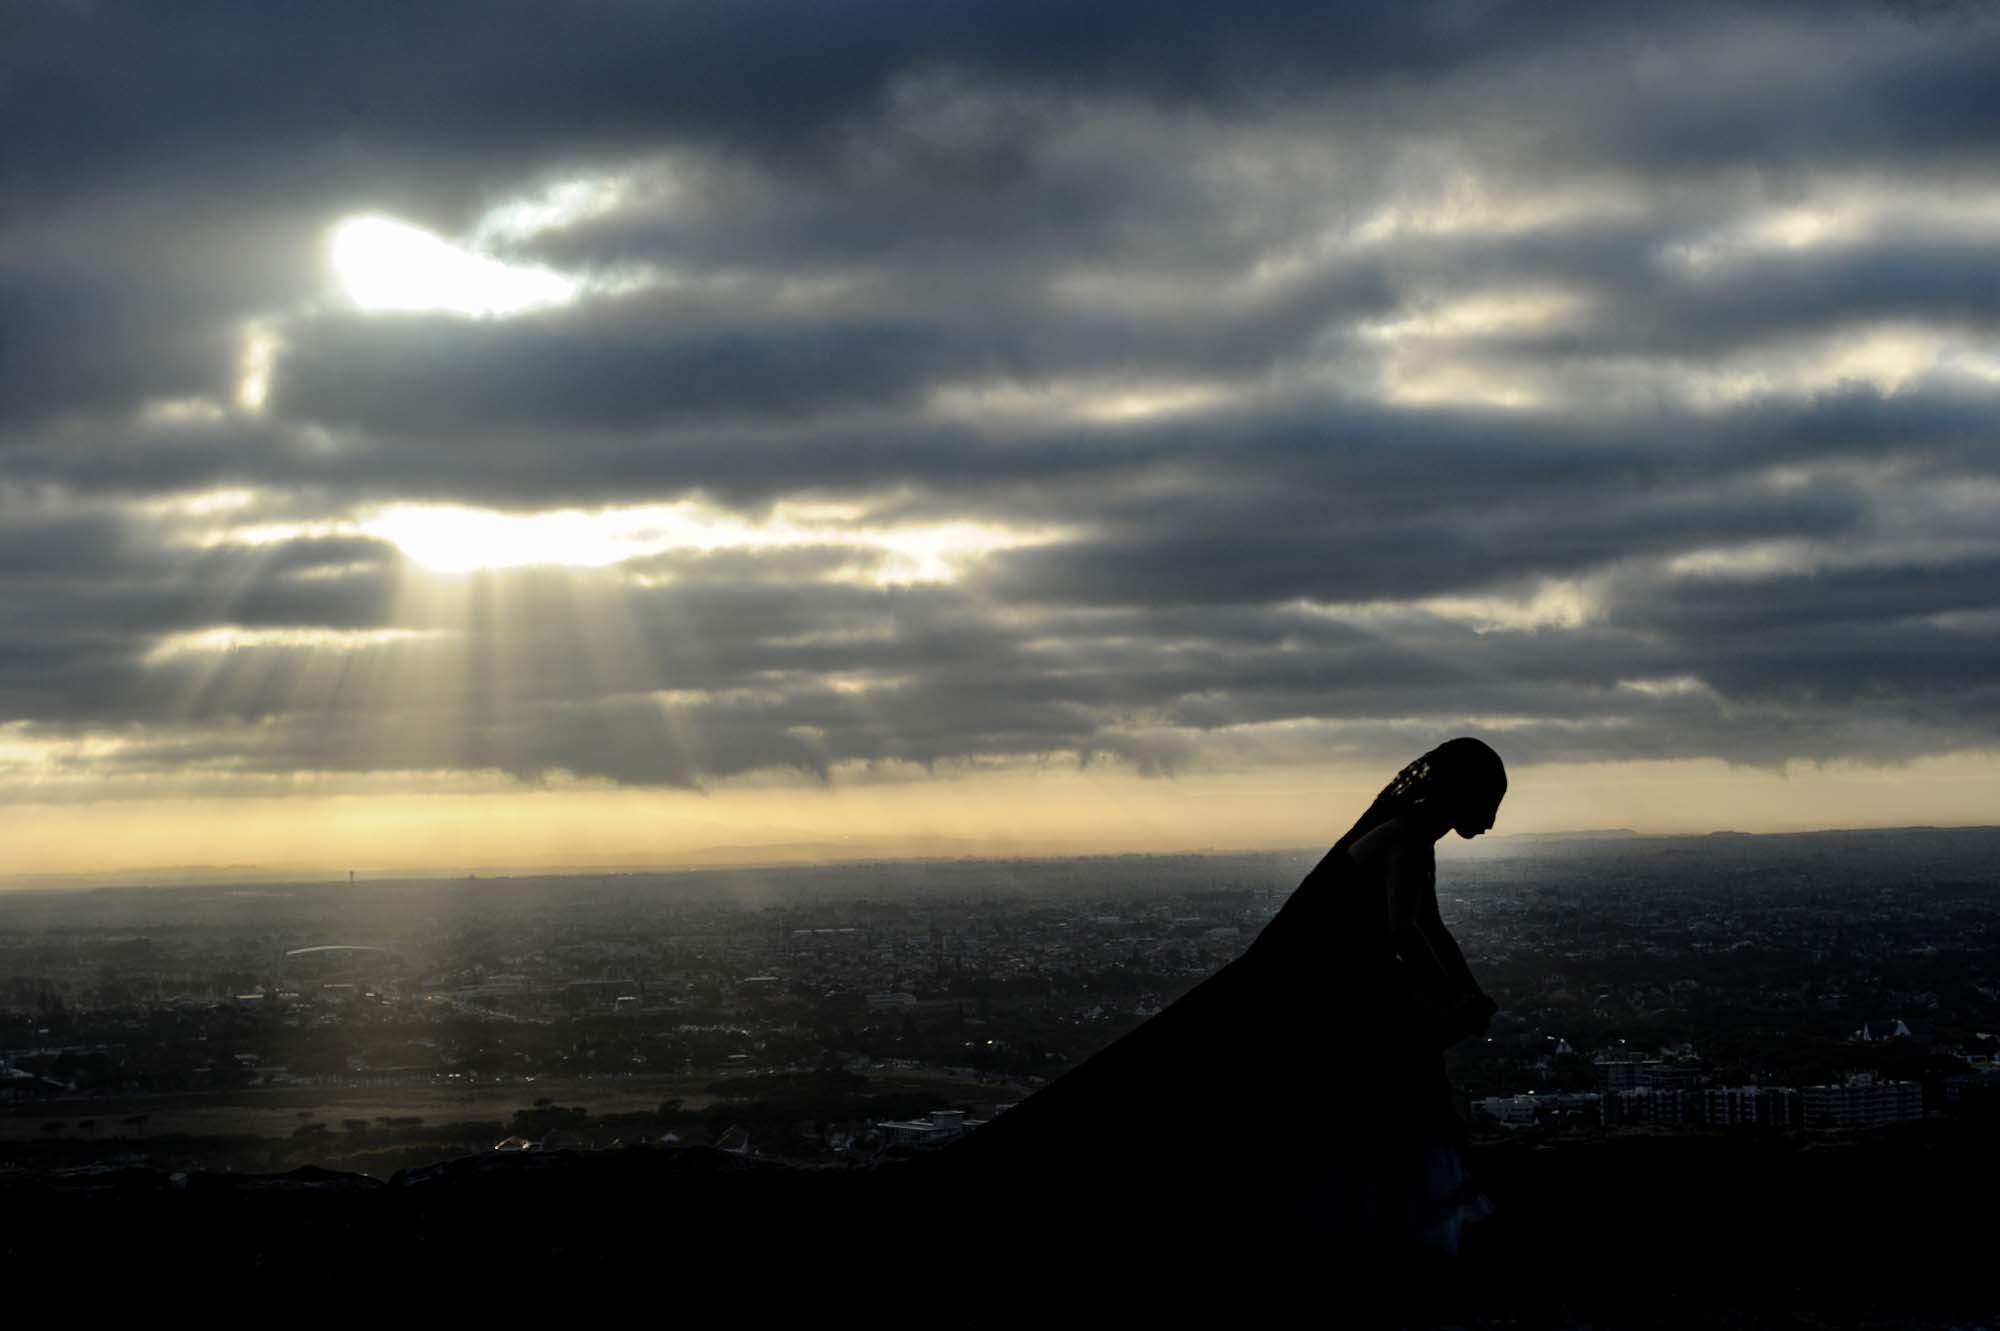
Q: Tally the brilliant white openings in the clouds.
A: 2